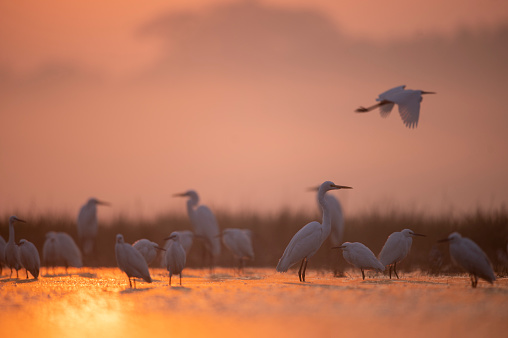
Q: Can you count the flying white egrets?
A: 1